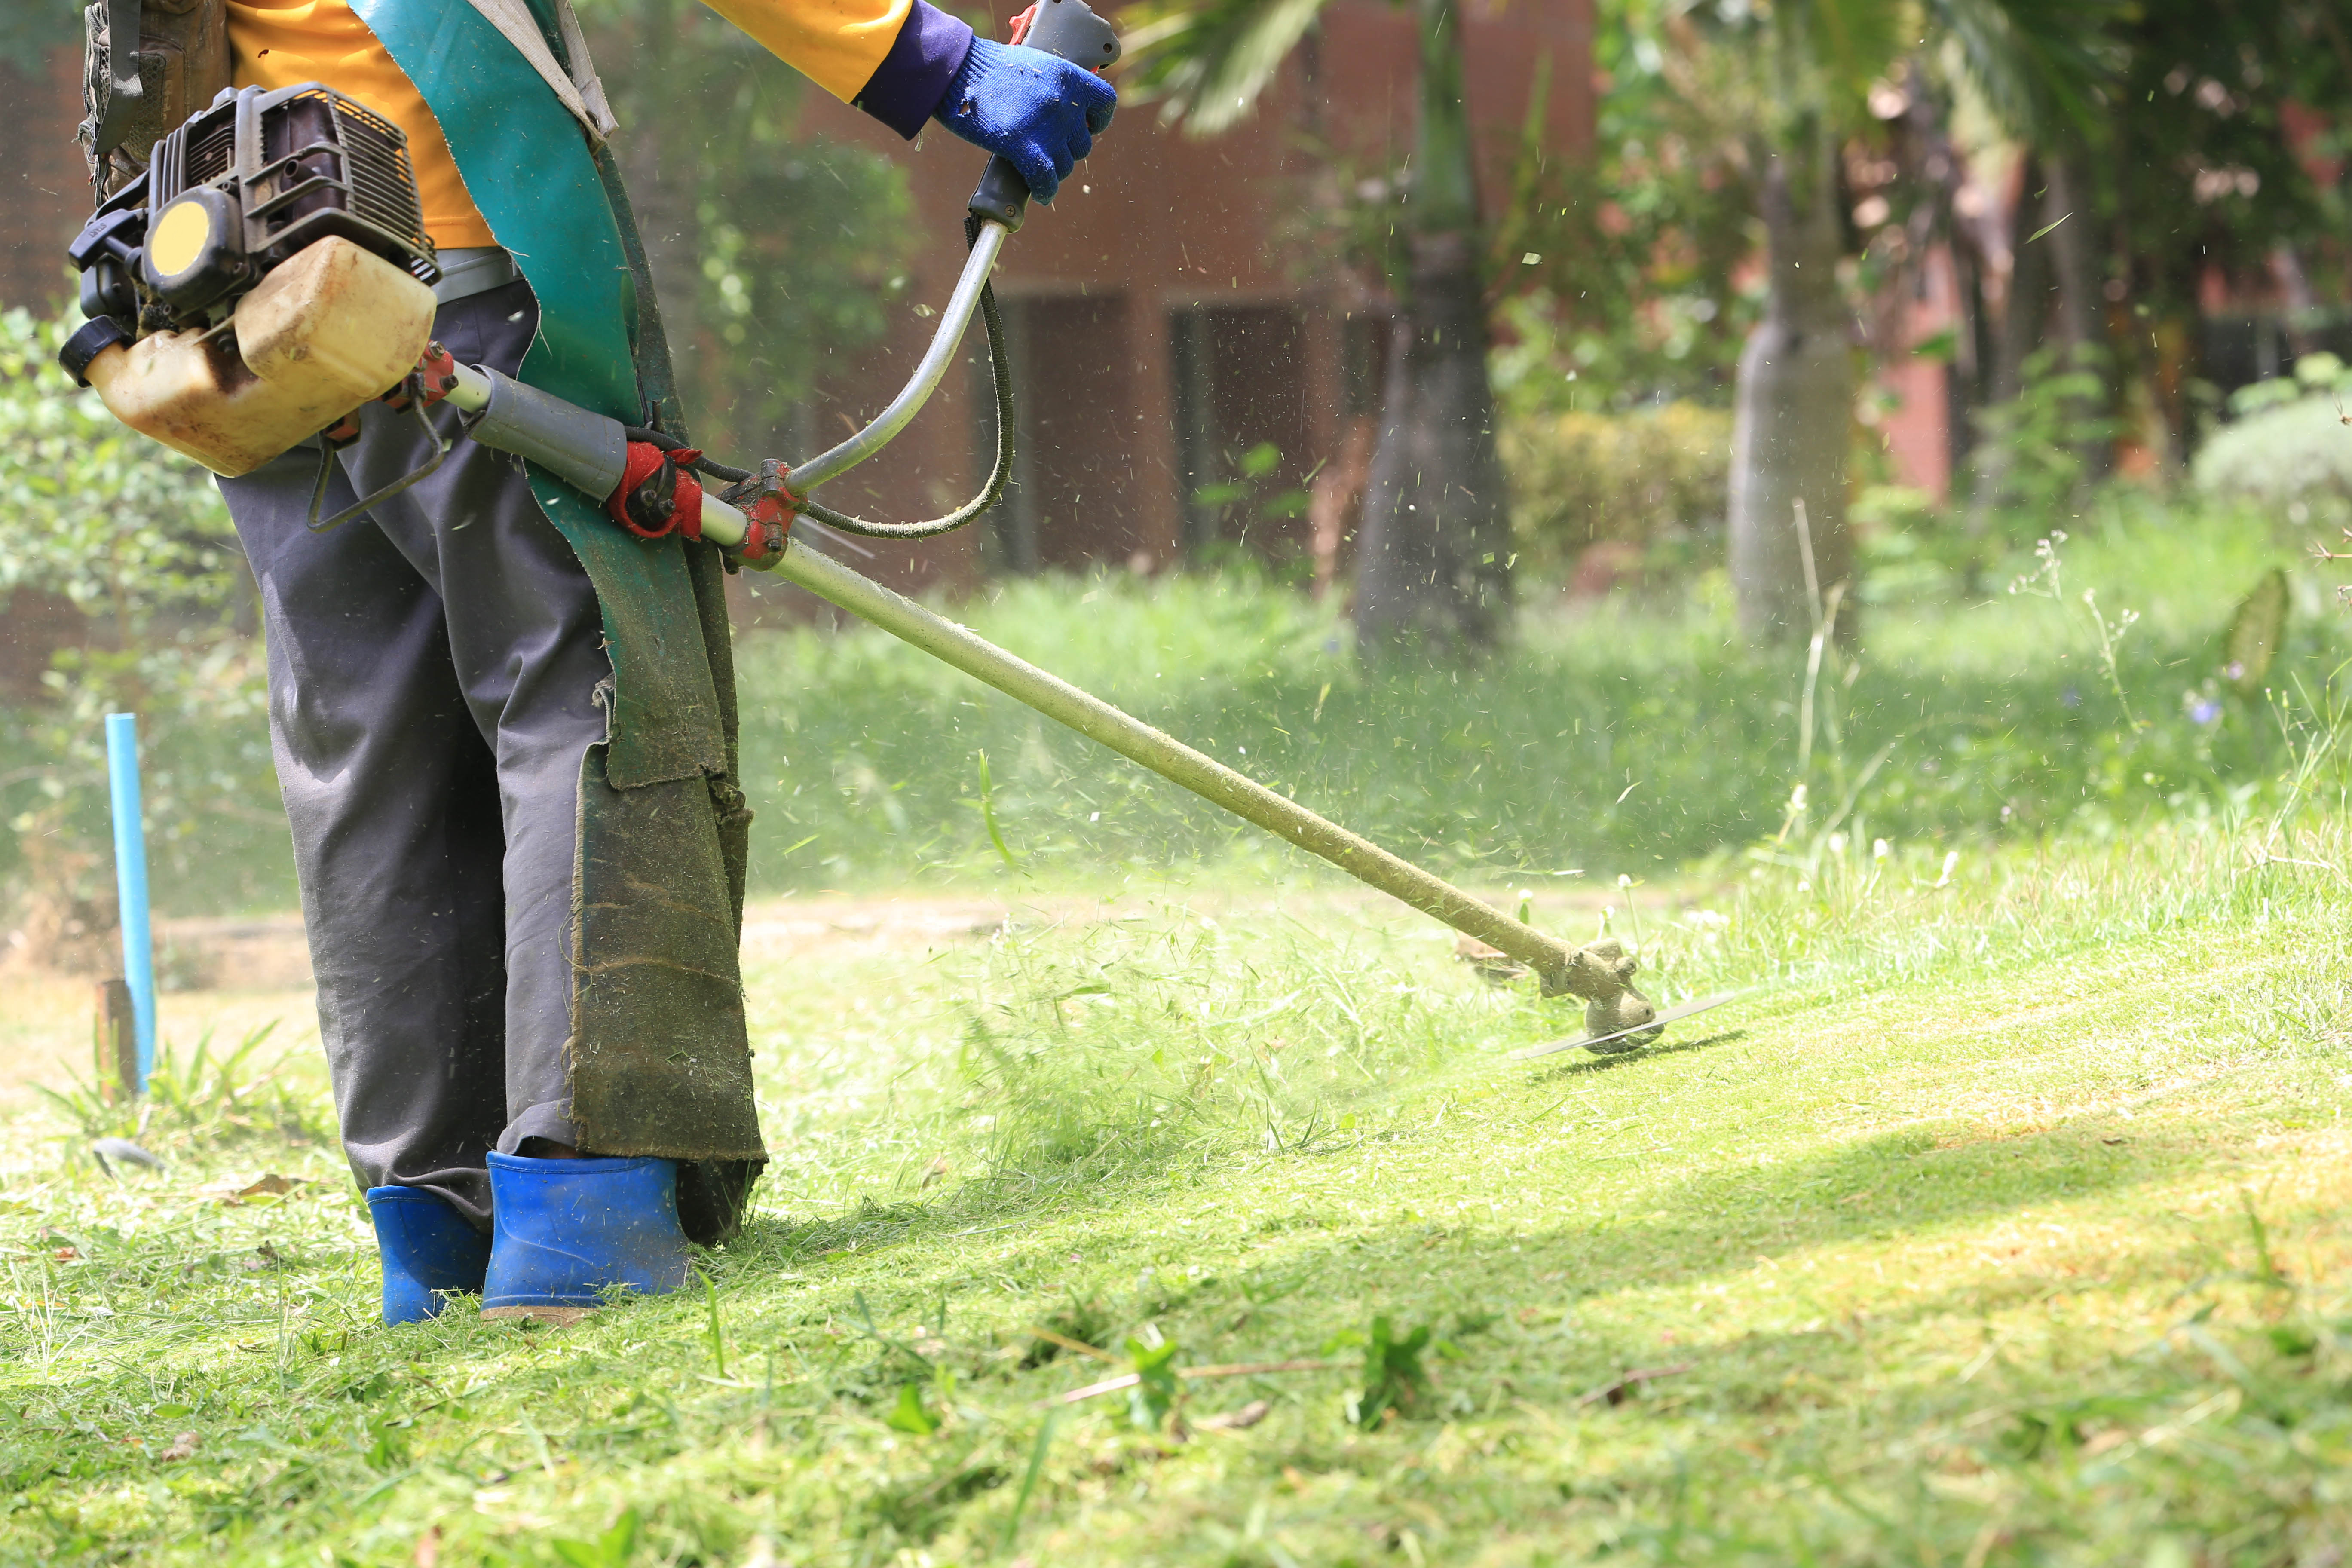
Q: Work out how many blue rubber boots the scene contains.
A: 2